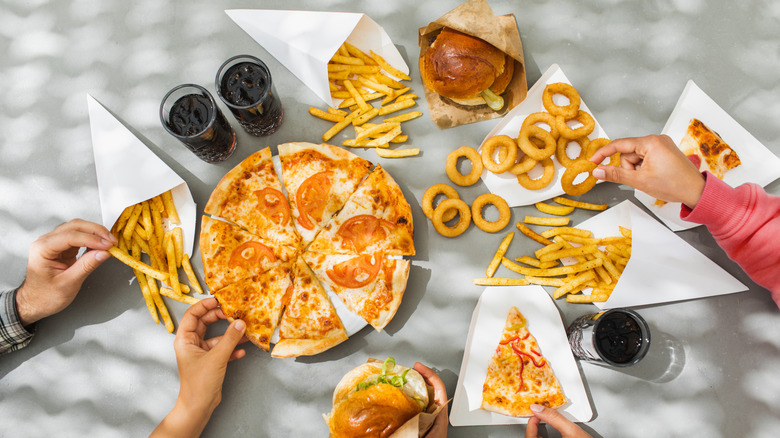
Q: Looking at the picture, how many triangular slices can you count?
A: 9